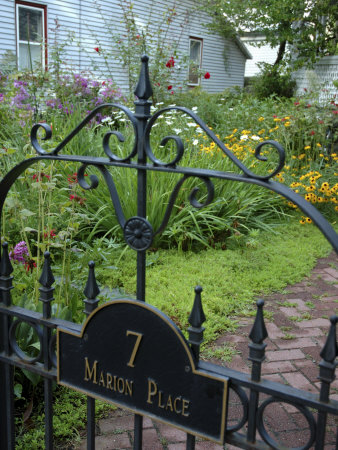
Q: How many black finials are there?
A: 7